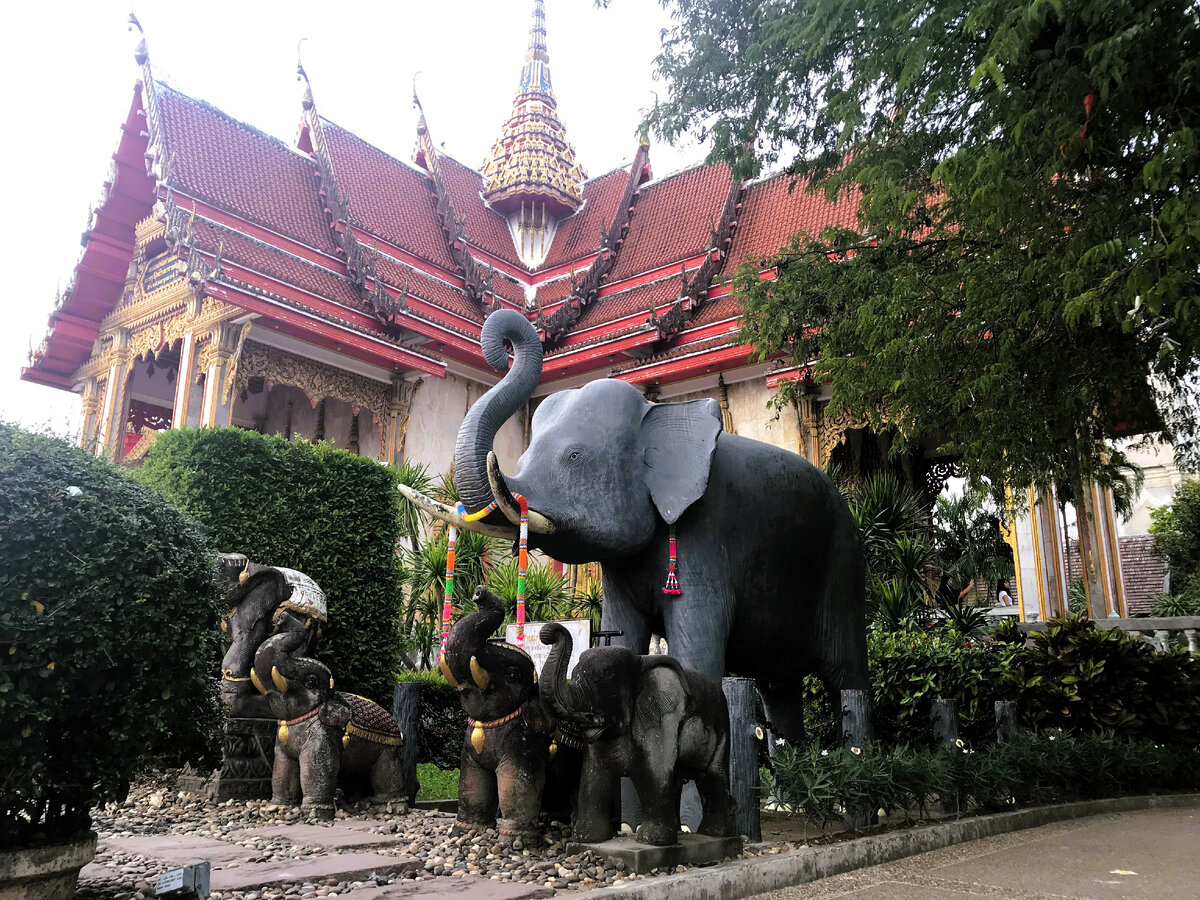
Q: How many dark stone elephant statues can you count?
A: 4